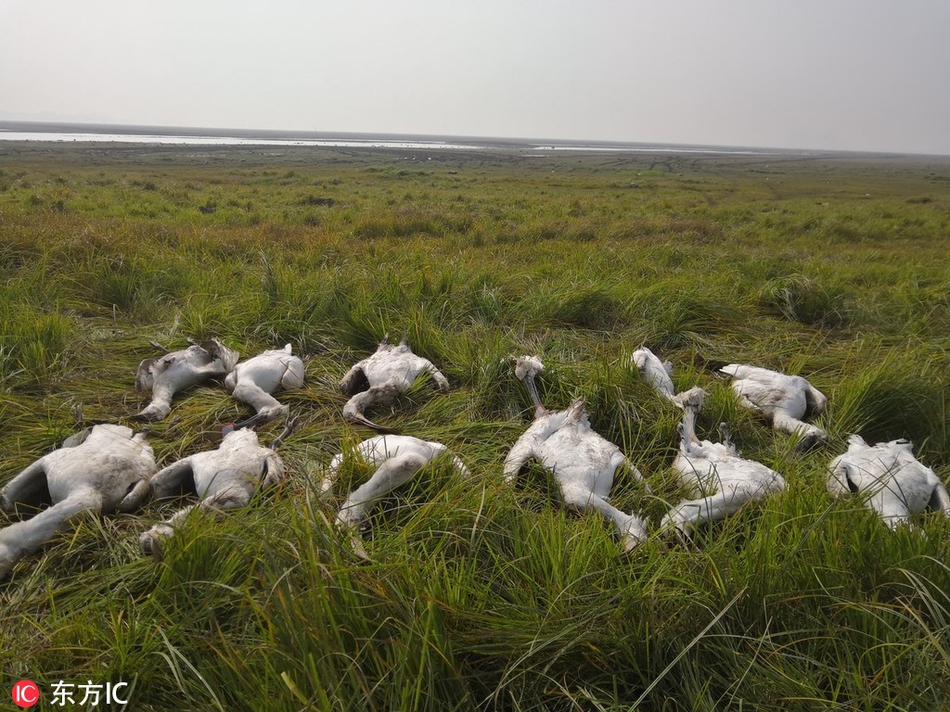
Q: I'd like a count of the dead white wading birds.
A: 12